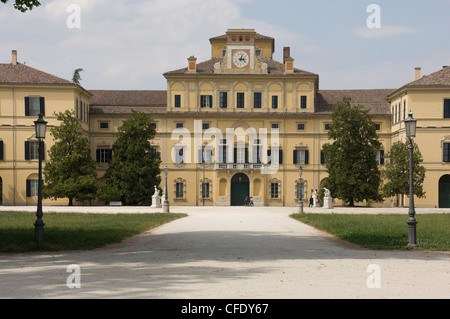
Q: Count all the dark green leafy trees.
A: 4